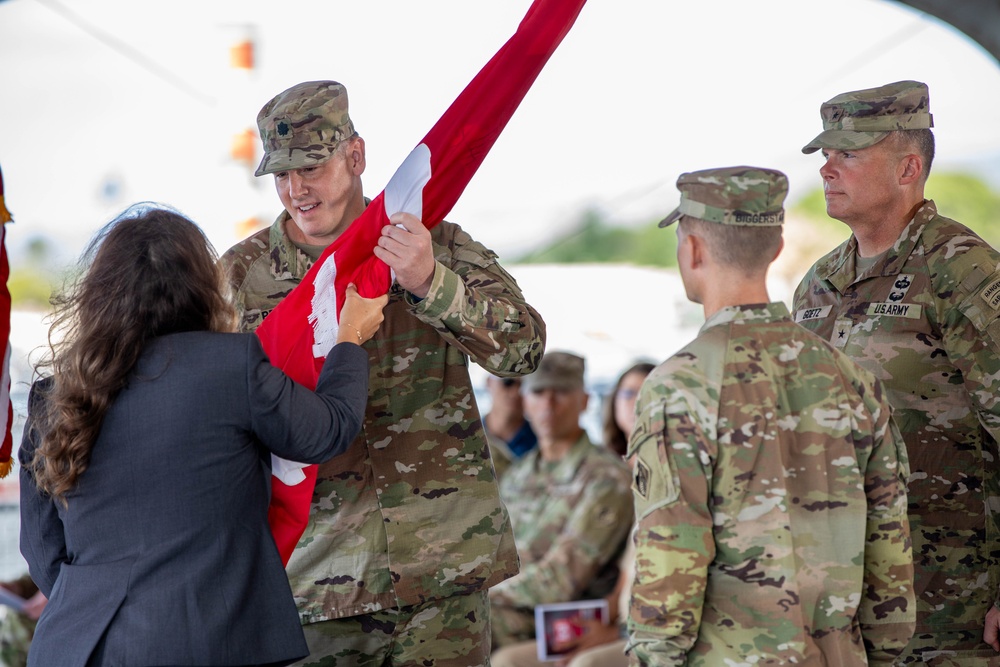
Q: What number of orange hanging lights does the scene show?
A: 3